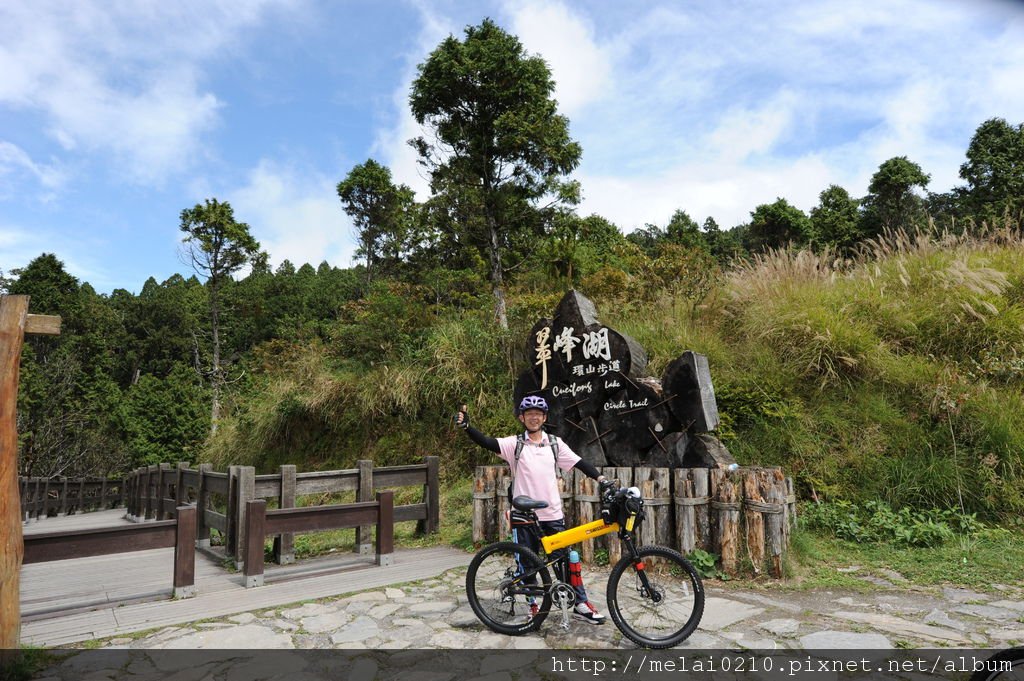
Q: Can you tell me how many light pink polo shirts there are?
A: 1